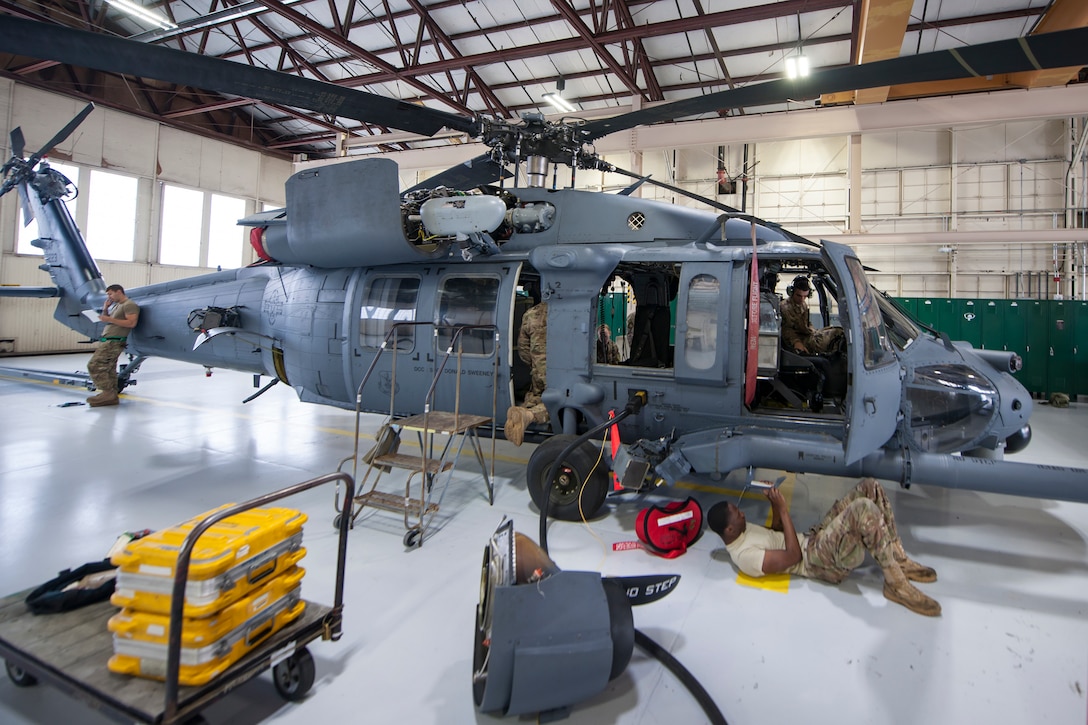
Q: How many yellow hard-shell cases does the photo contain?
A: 2